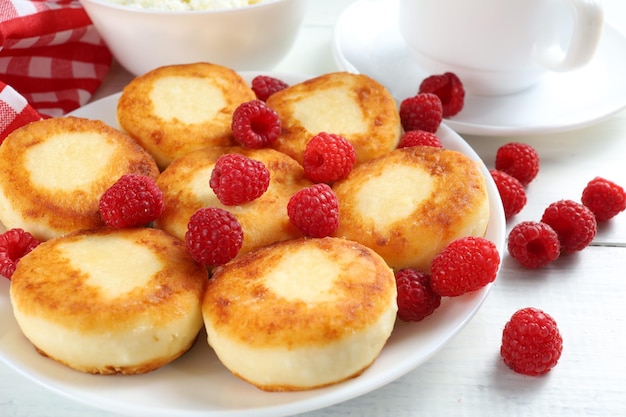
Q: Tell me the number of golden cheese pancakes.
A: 7